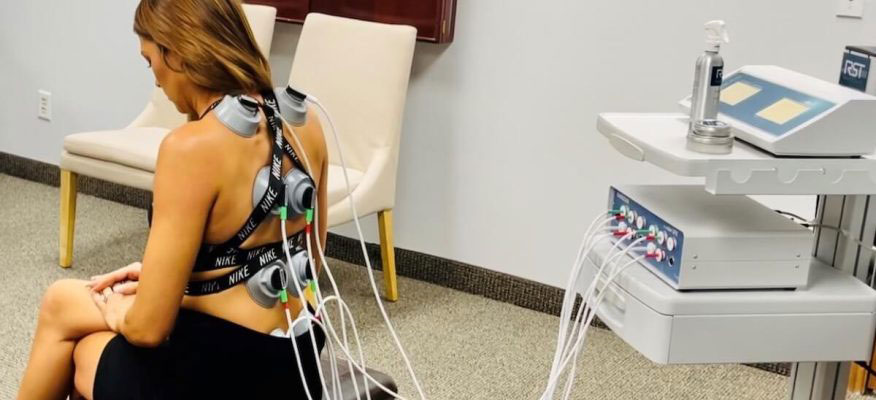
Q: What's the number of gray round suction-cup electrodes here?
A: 6